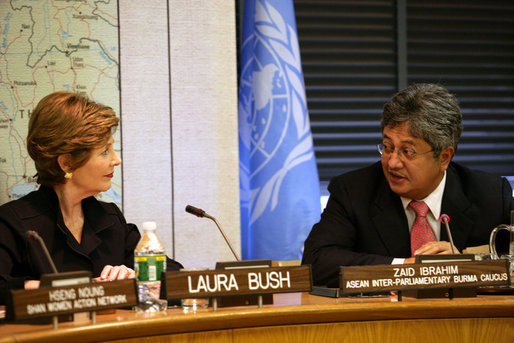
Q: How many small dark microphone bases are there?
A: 3